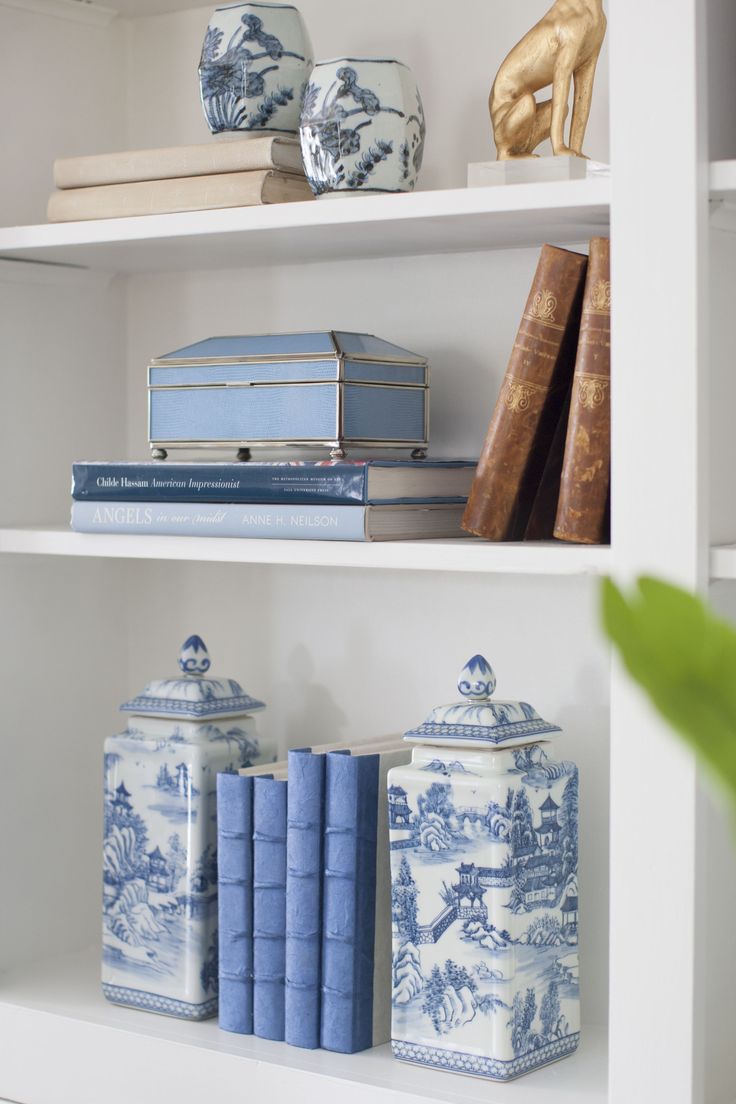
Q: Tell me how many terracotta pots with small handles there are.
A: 0